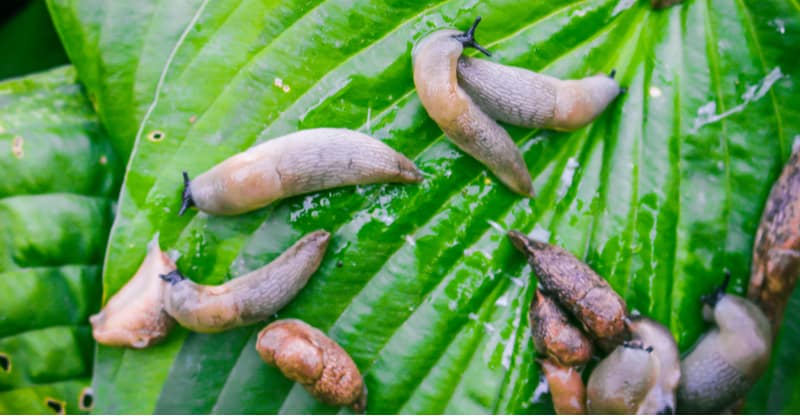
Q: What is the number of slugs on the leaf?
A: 13